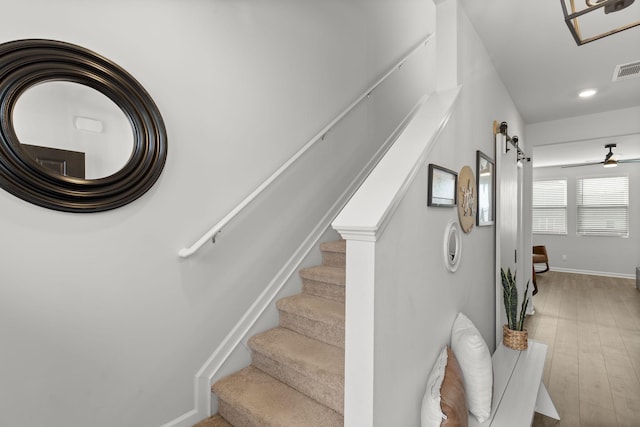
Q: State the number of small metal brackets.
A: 5